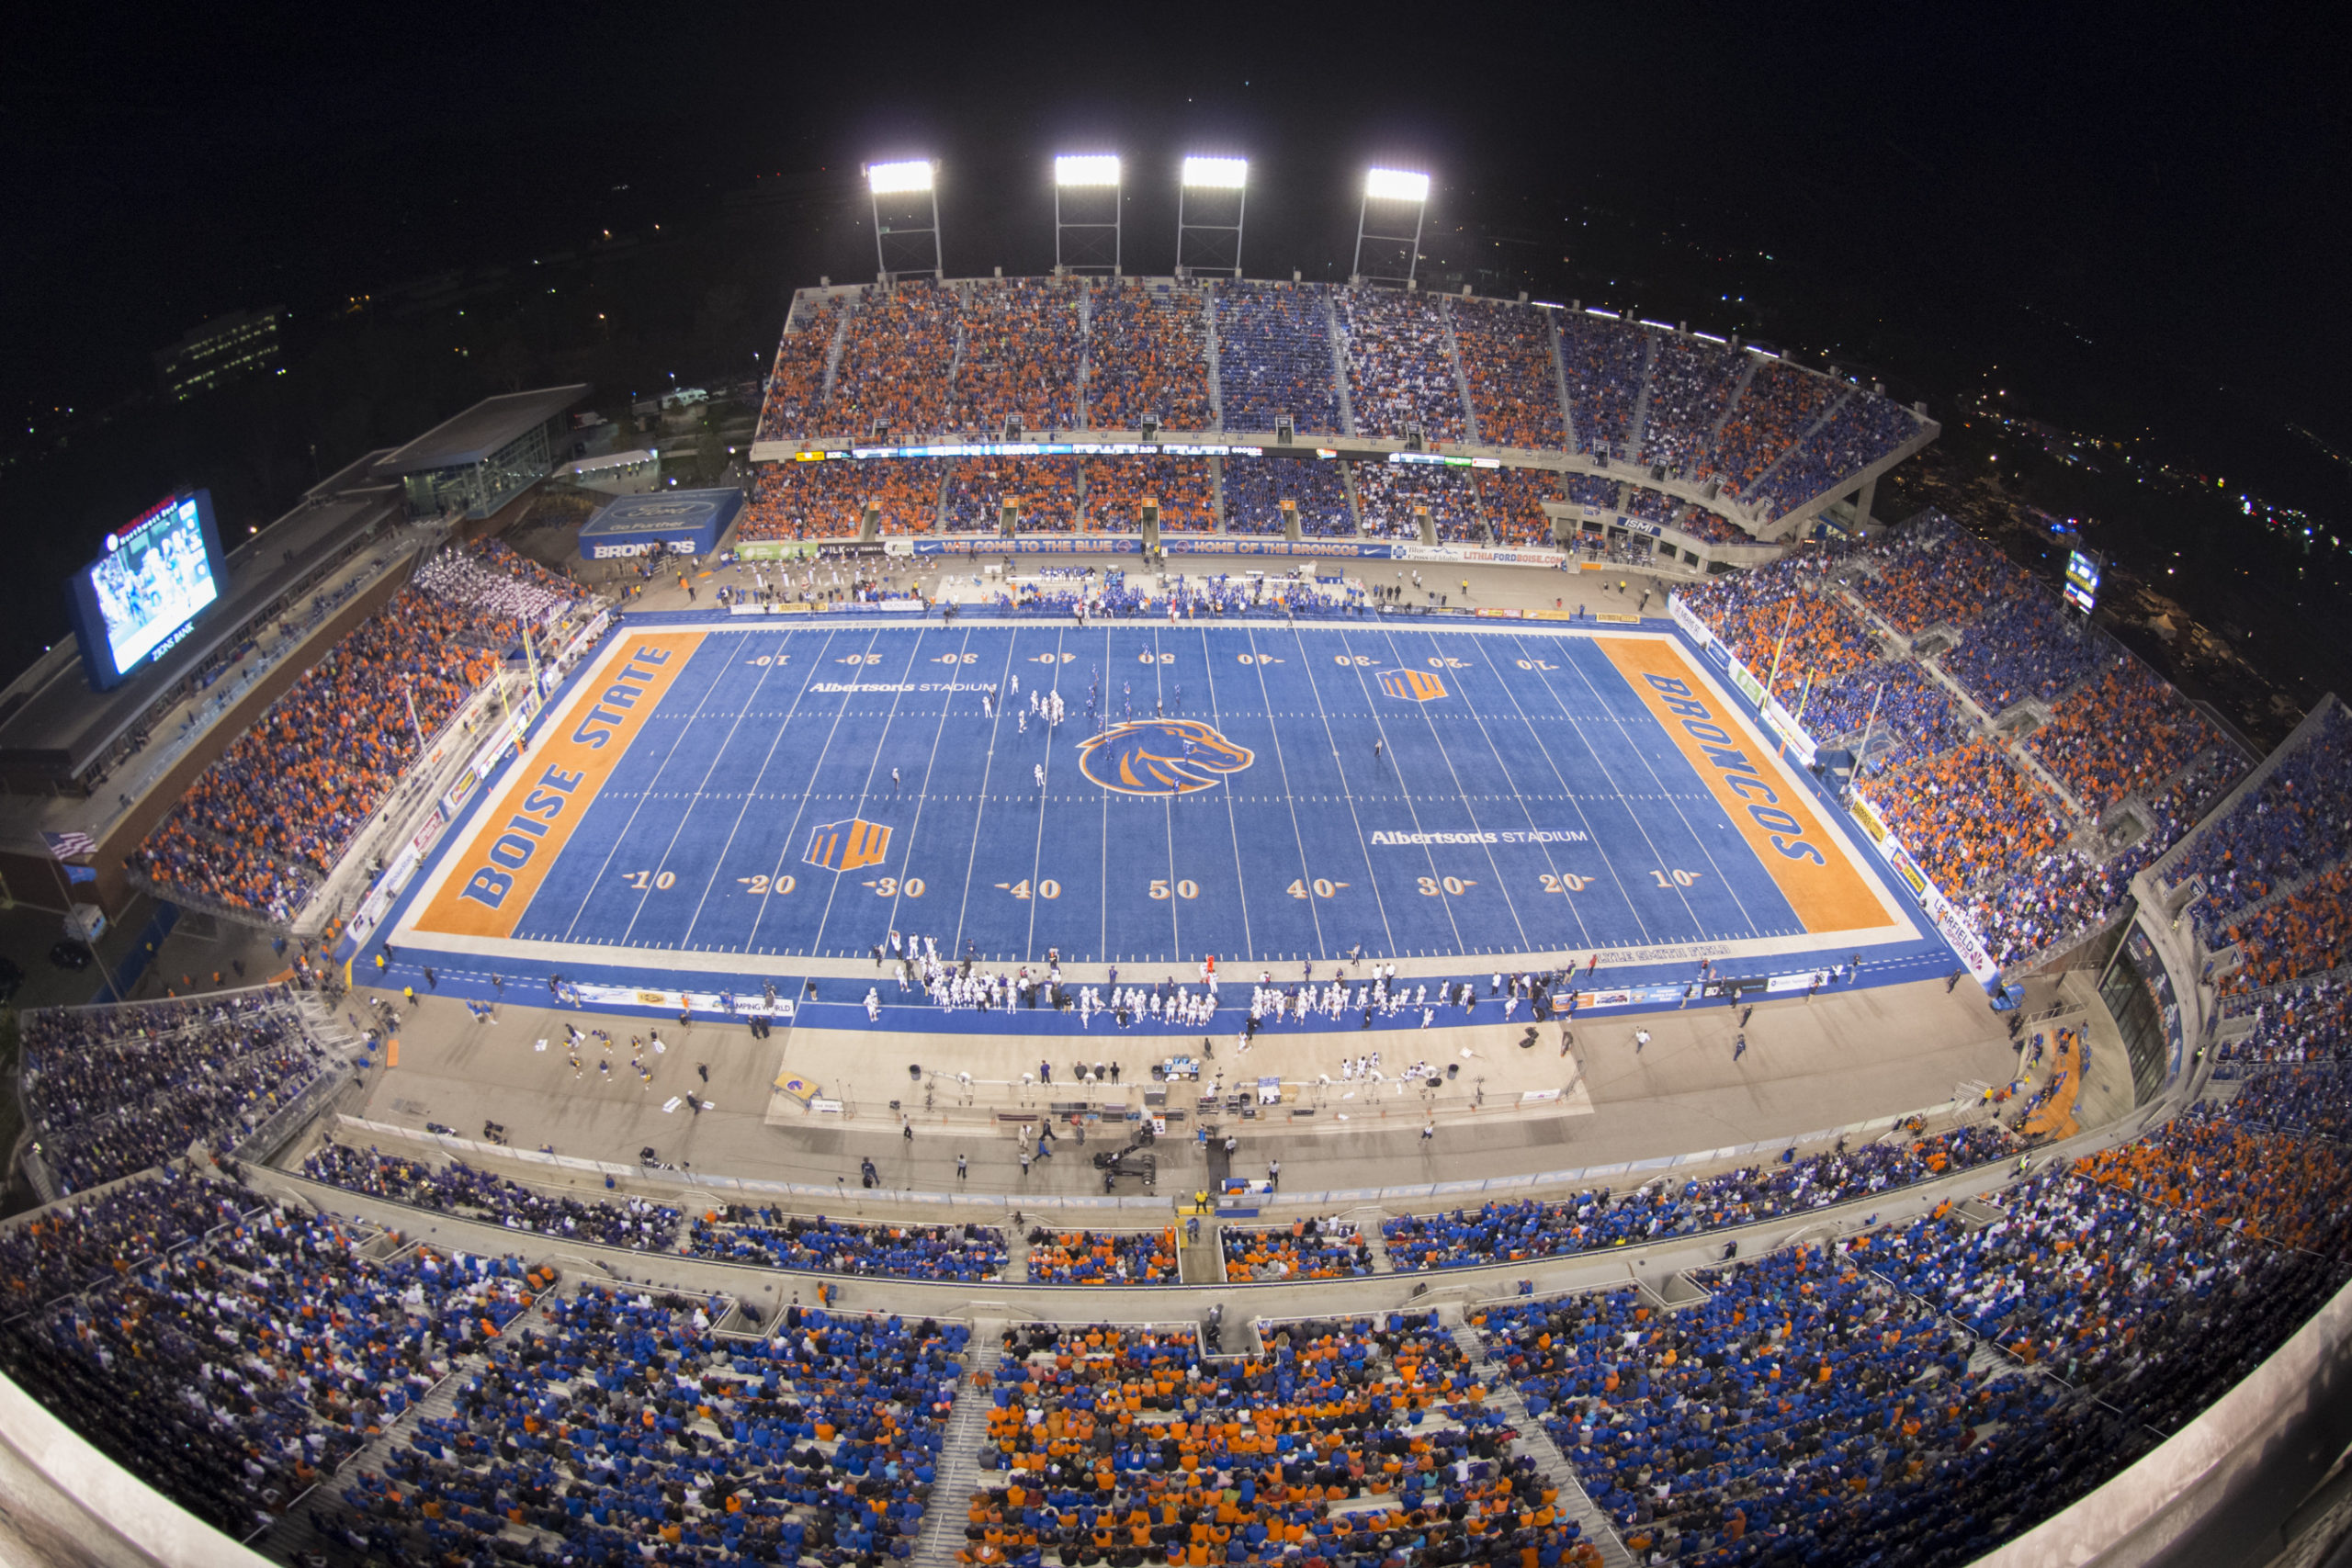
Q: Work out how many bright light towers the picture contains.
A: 4